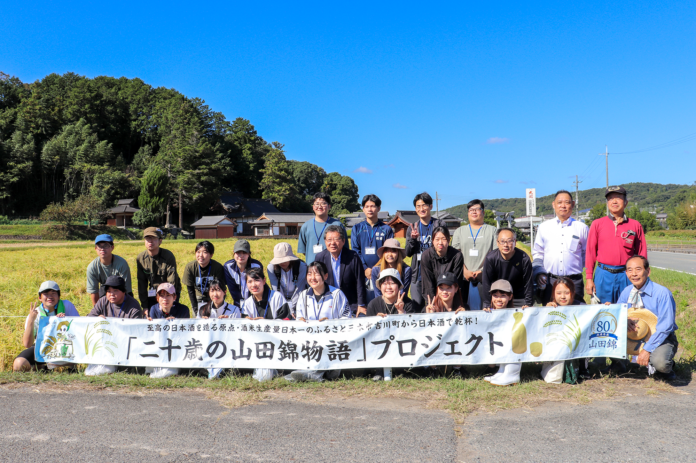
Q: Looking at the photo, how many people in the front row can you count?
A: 11